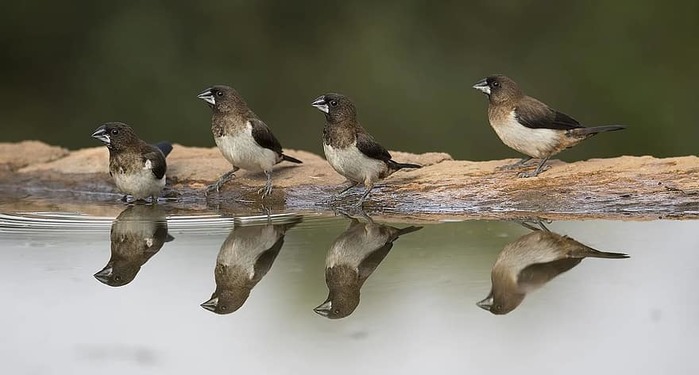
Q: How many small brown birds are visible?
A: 4